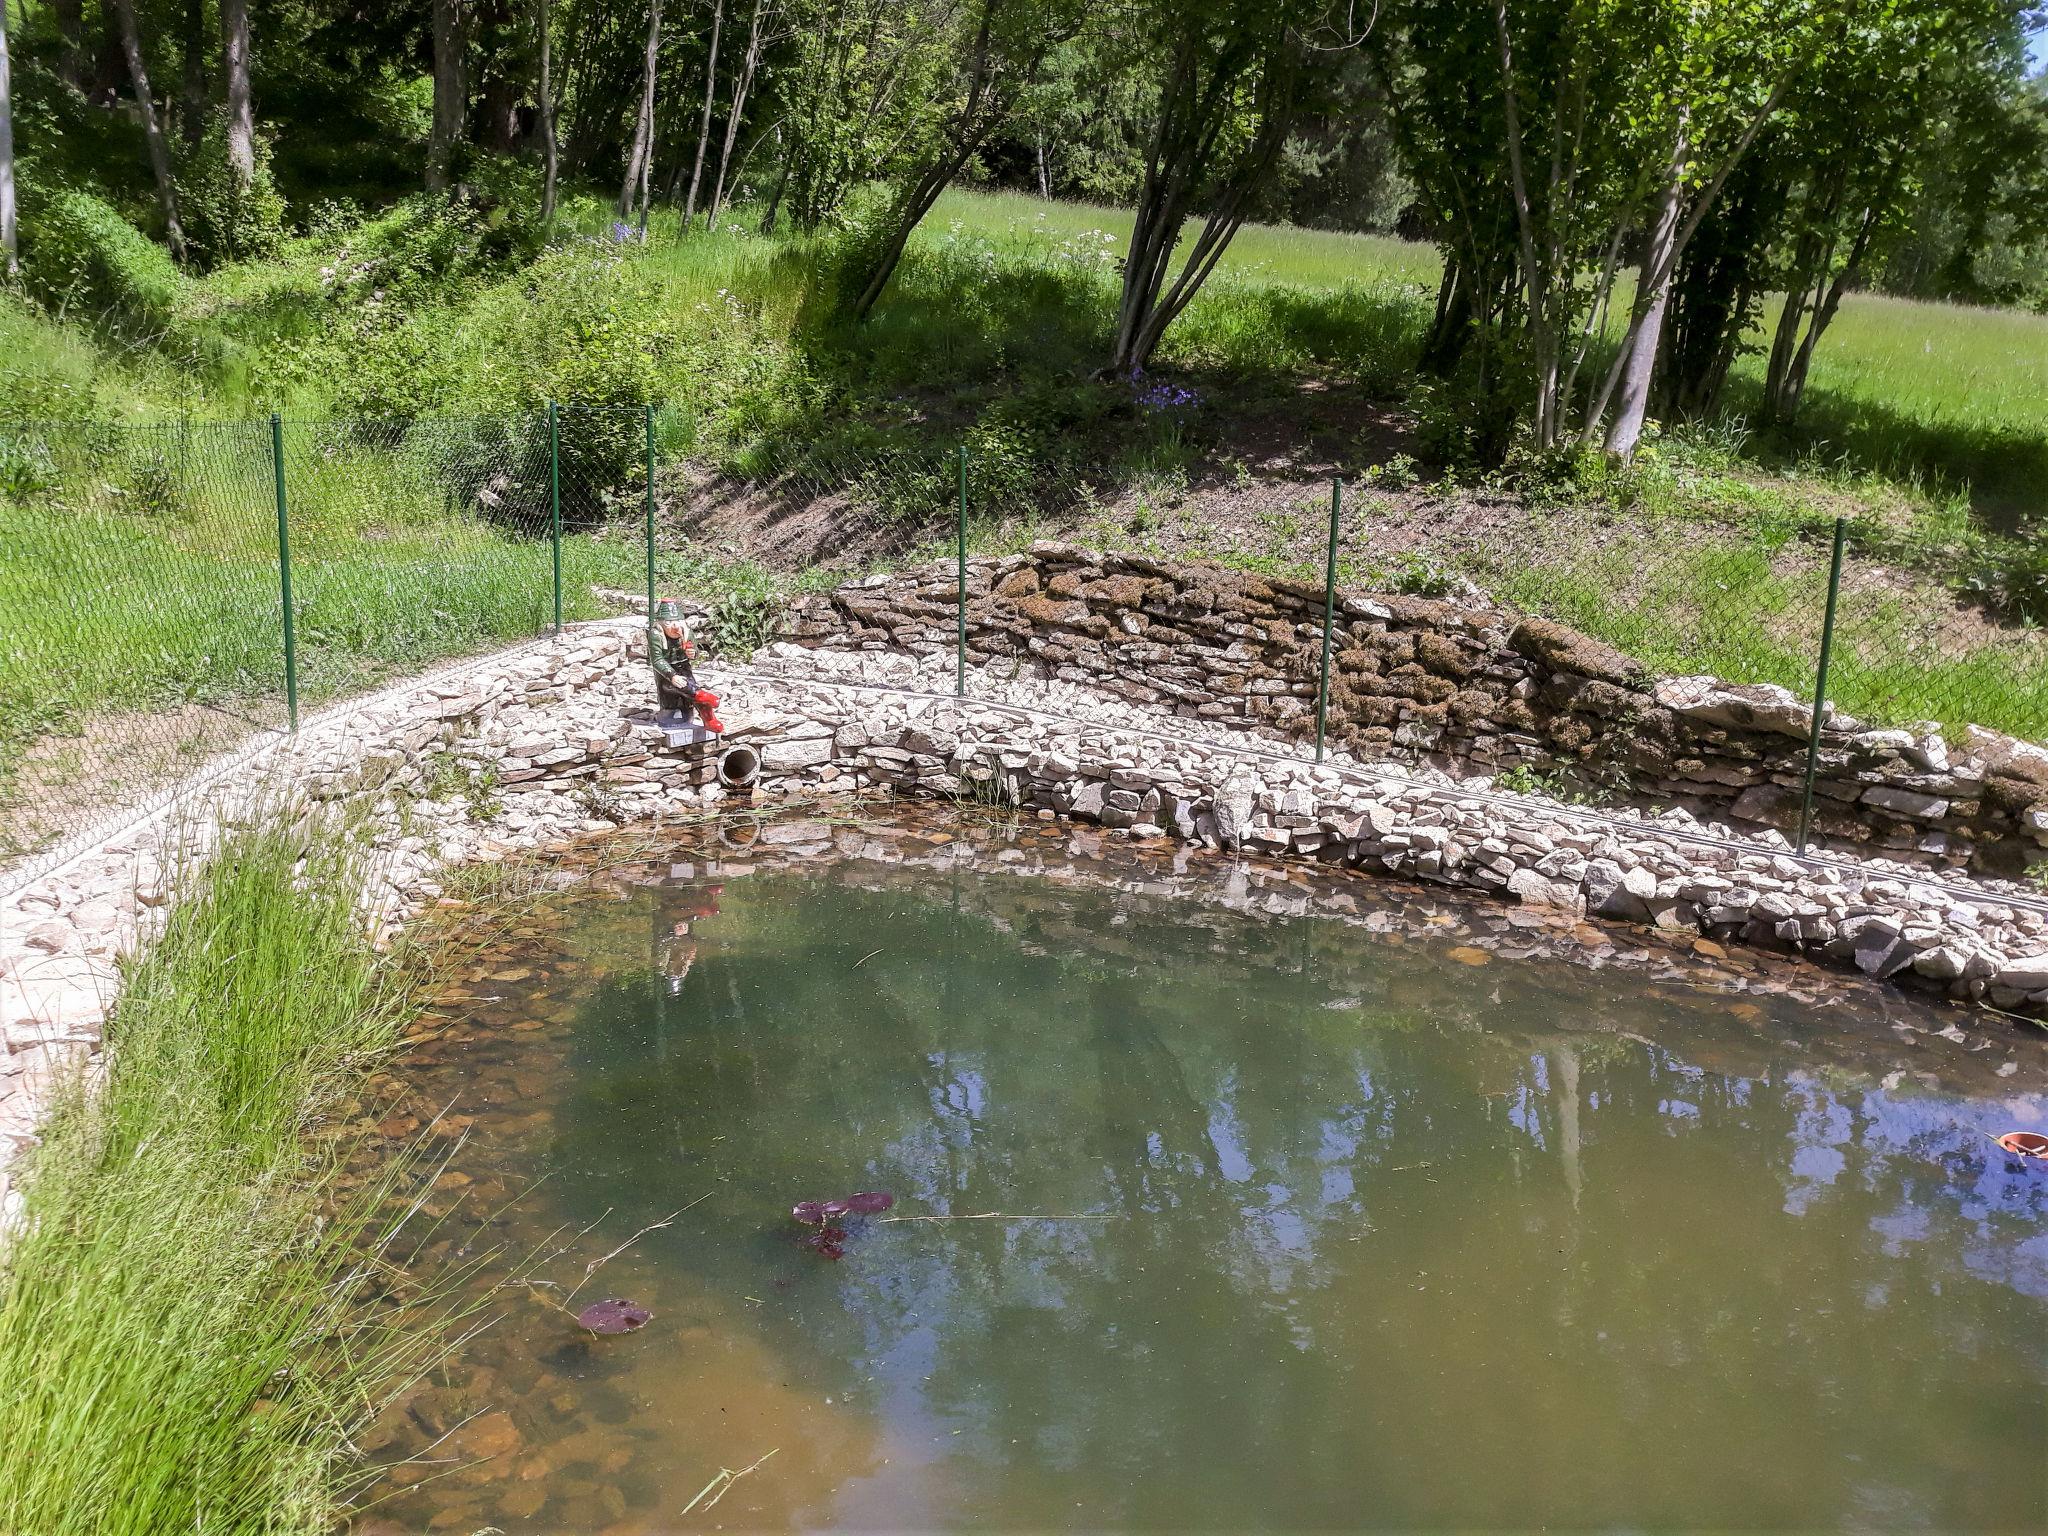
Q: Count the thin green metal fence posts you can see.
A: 6